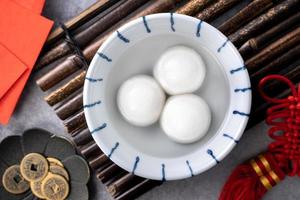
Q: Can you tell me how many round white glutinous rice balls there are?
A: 3